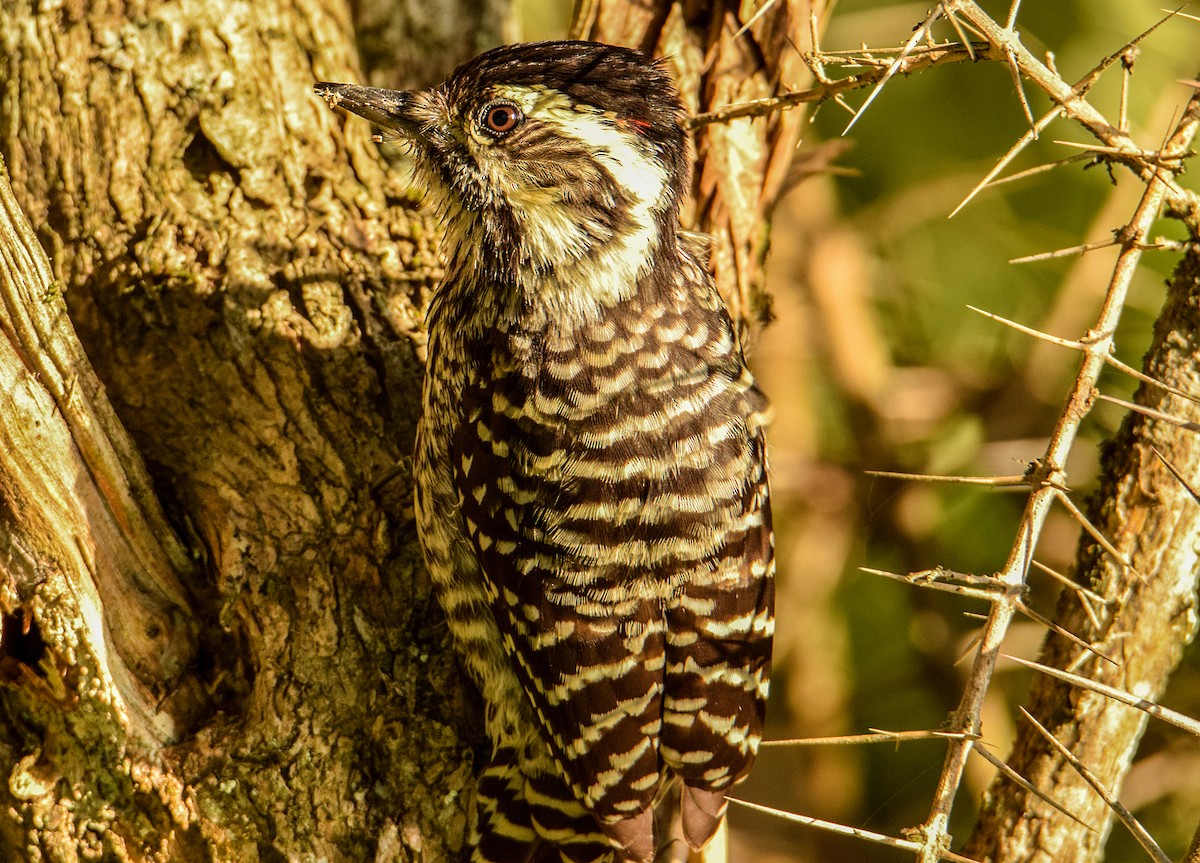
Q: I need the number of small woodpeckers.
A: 1